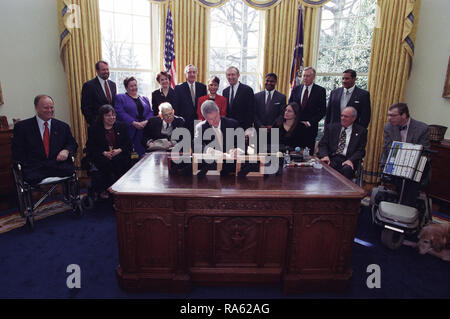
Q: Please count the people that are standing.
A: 9